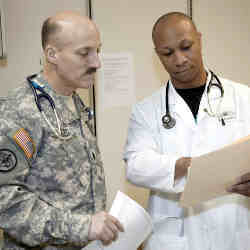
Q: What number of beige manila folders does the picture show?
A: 1